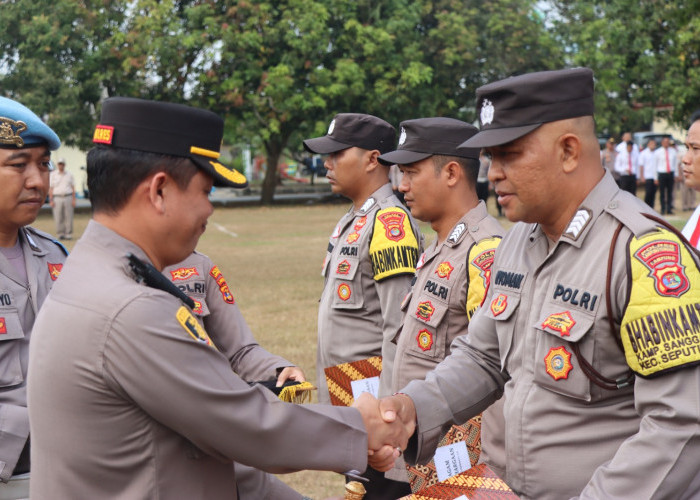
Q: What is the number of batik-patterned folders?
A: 3